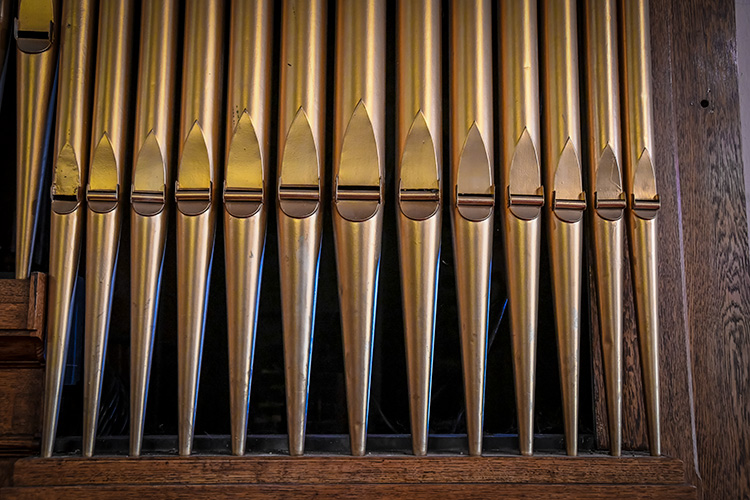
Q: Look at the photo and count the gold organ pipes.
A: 14